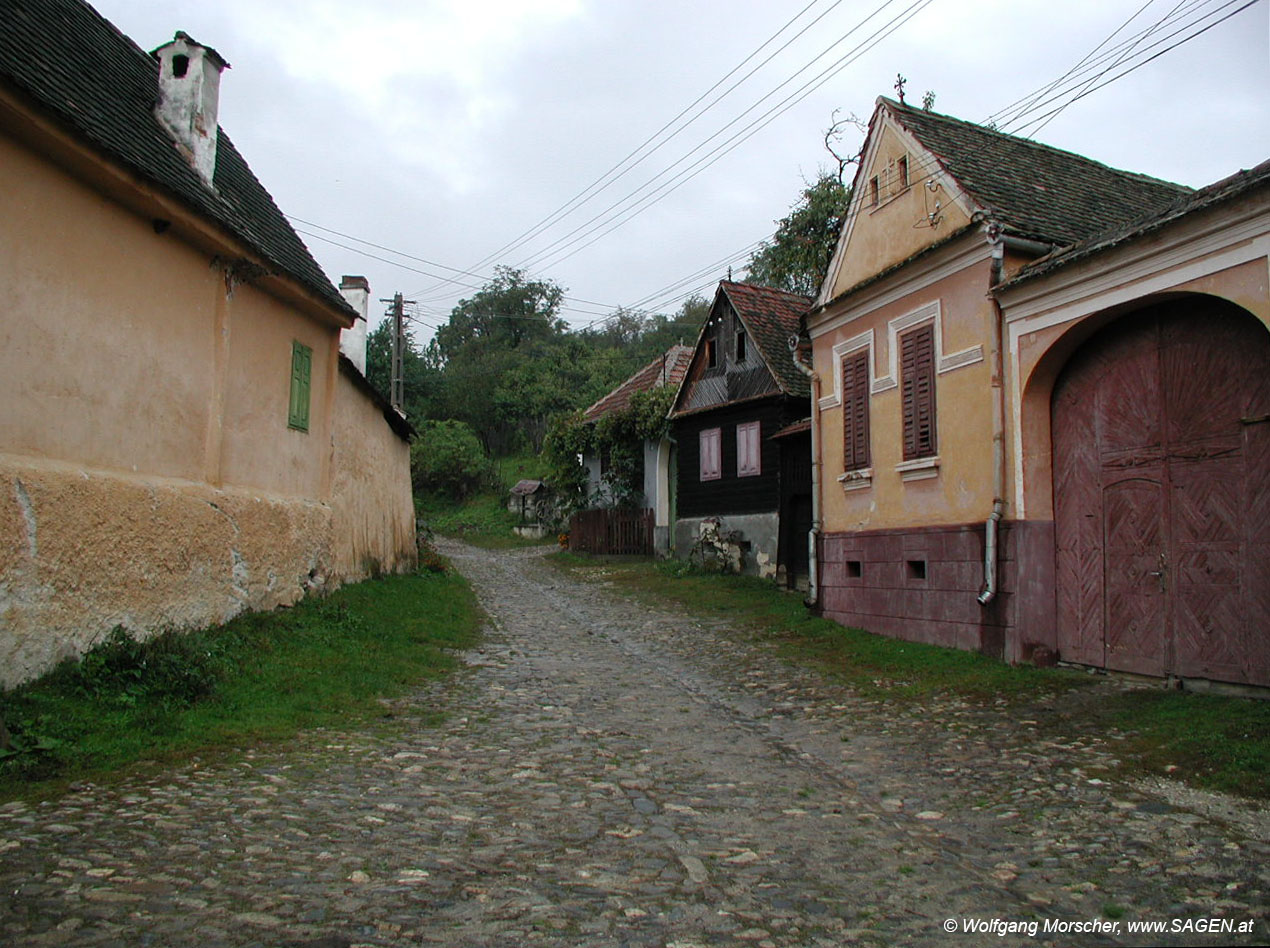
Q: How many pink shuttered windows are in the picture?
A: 2